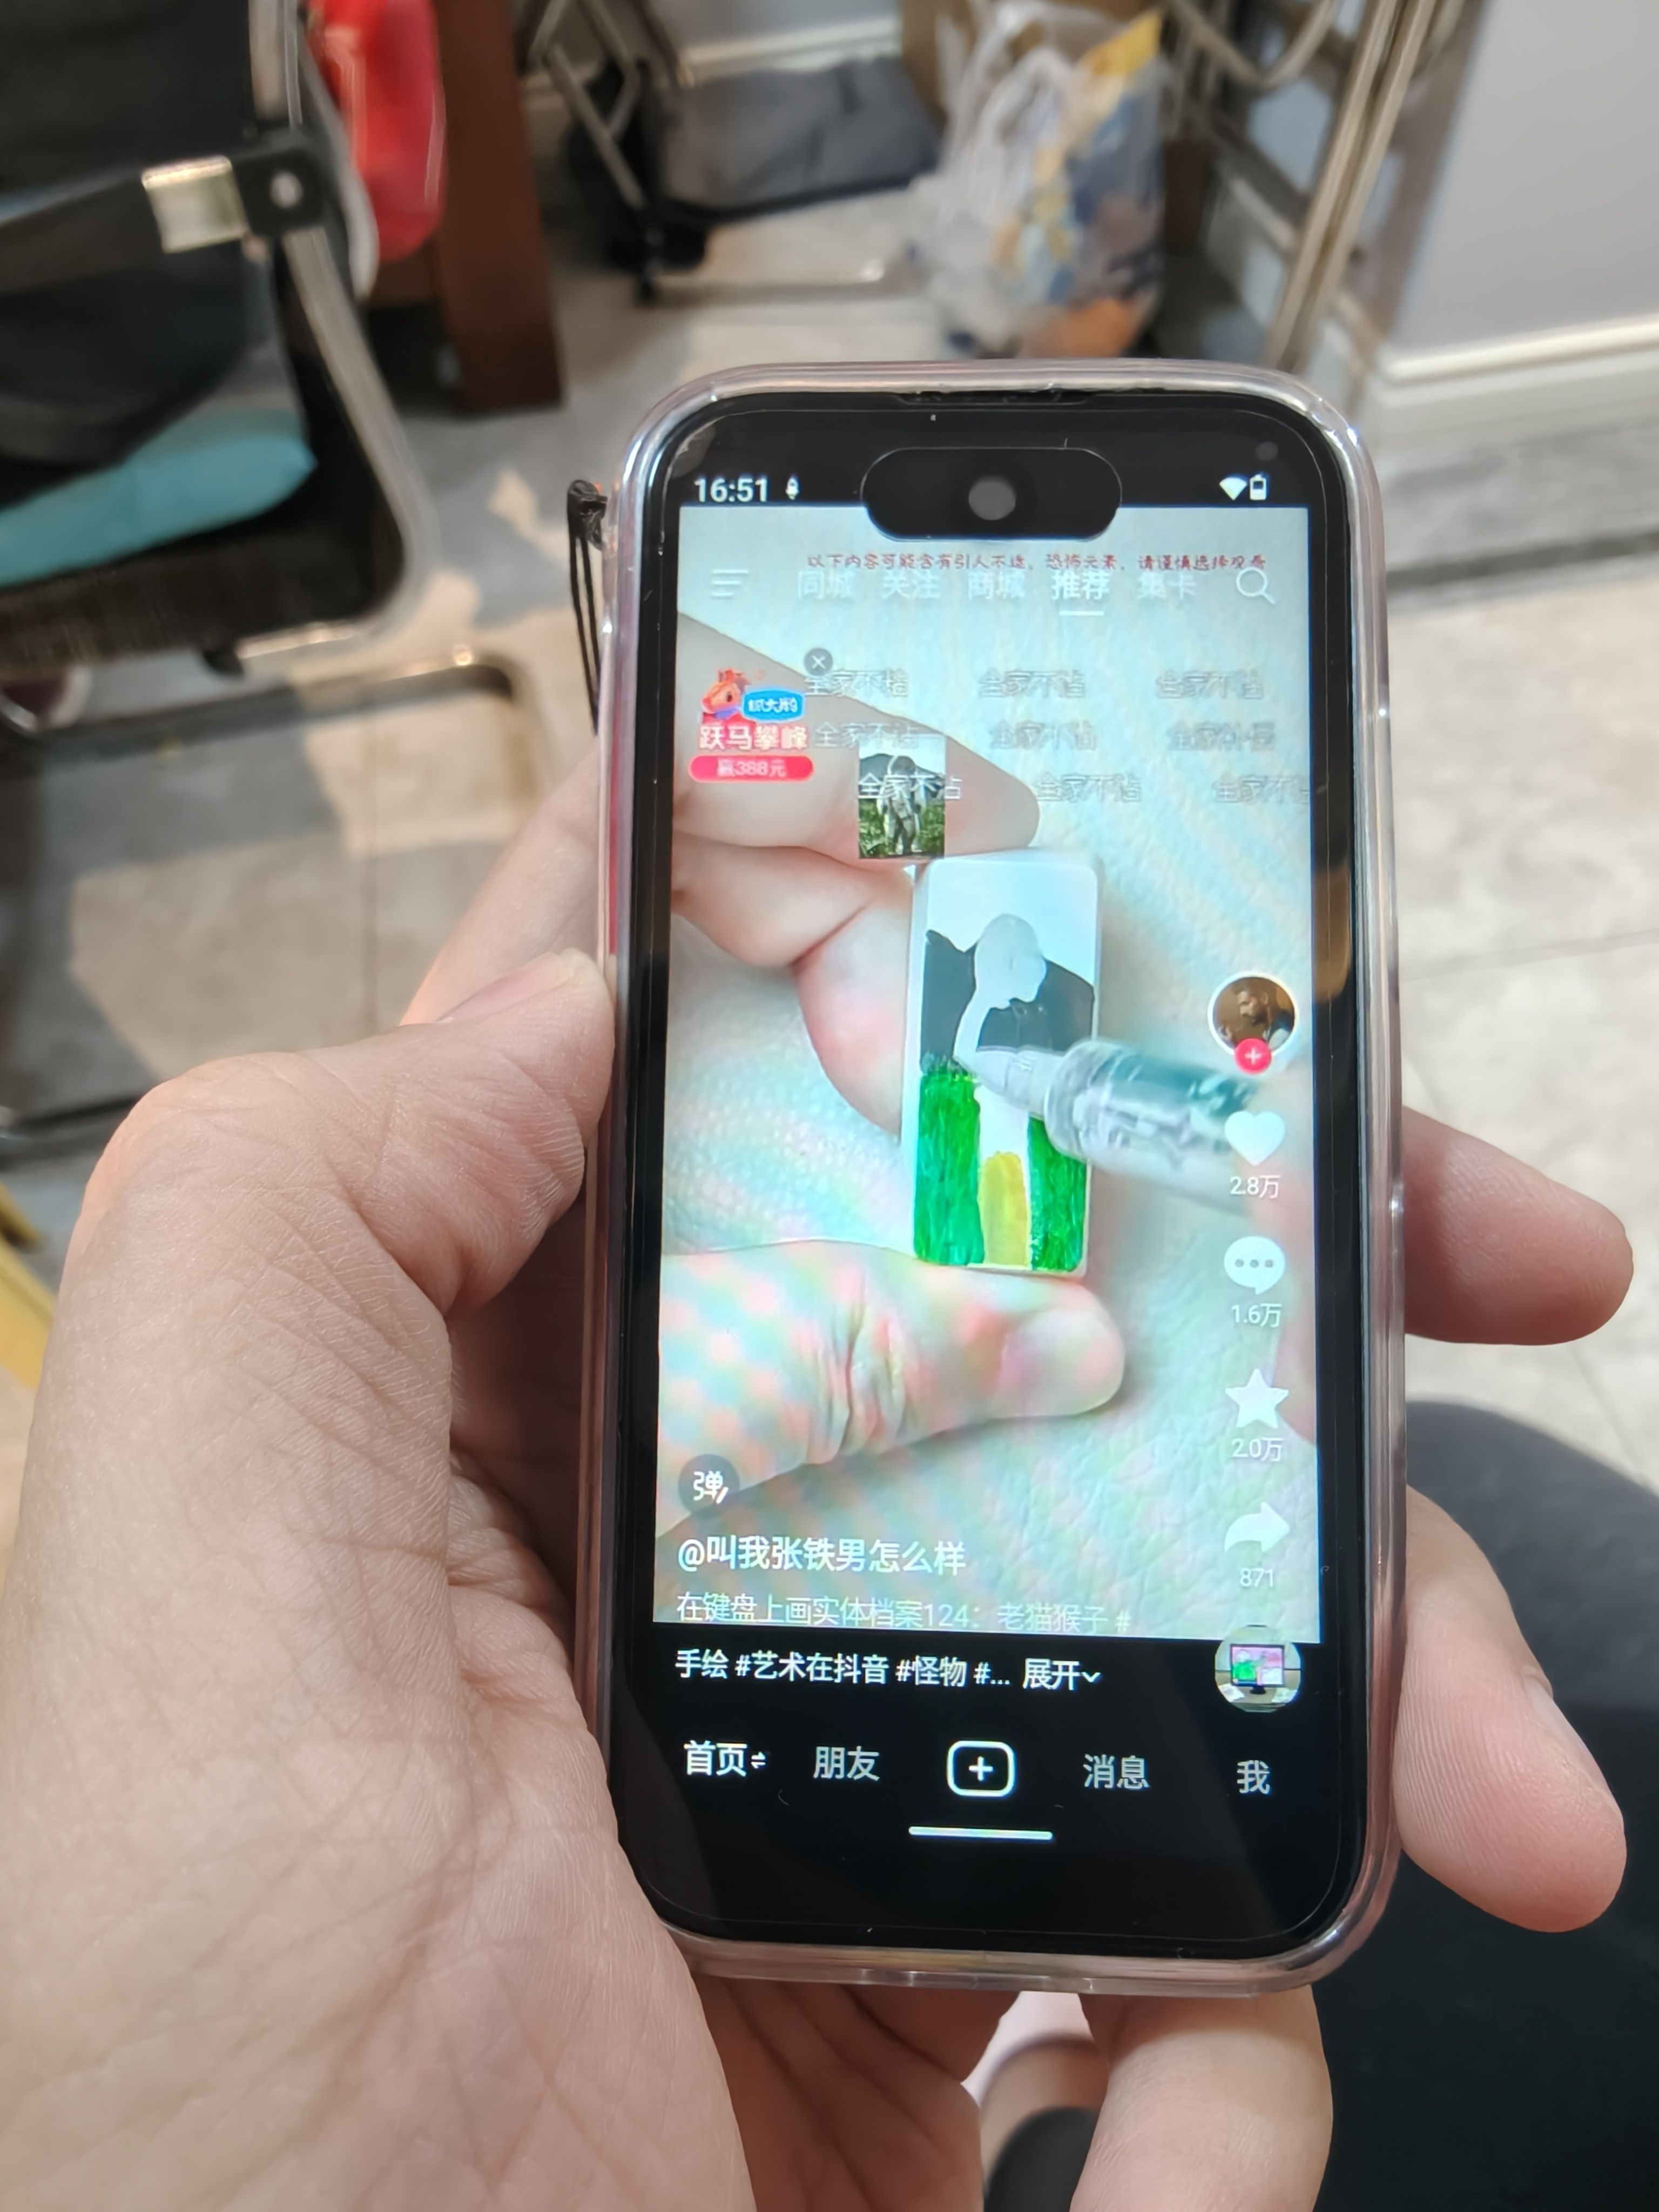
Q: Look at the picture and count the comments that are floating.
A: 9